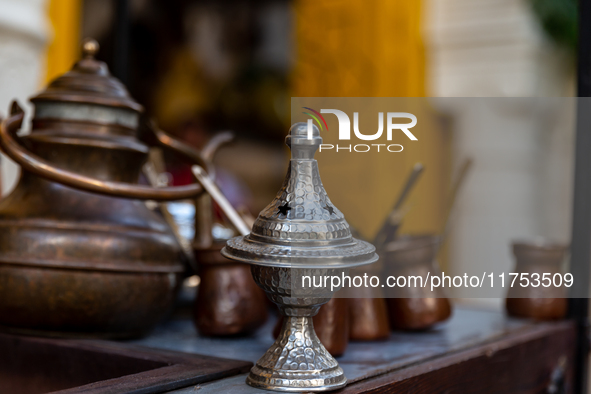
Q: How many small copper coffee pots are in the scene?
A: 5